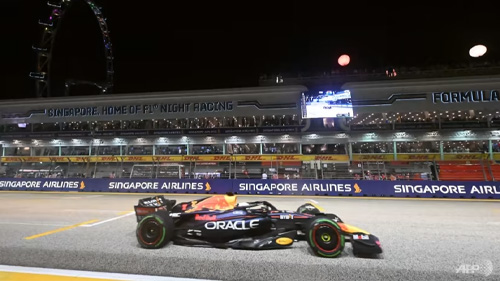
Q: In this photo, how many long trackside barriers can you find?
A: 1